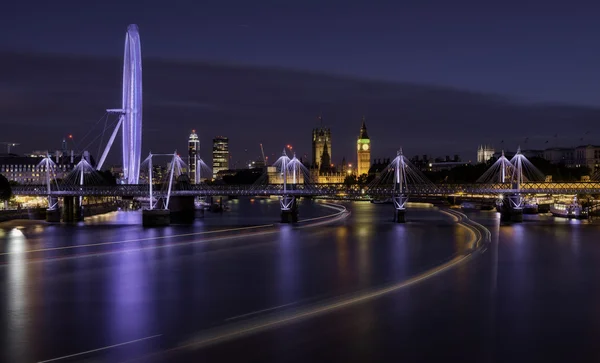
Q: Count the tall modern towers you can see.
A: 2